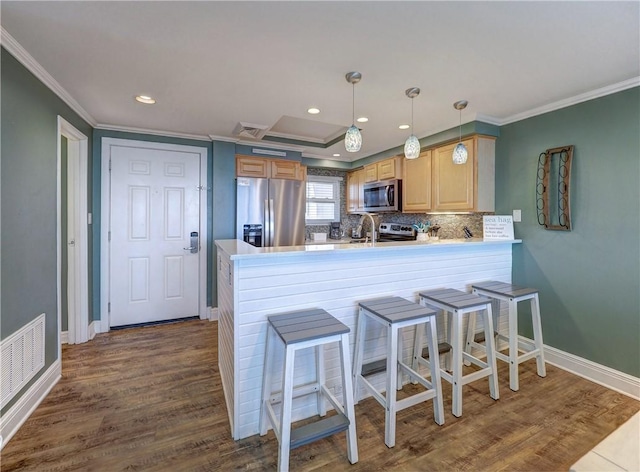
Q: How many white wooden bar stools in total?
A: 4